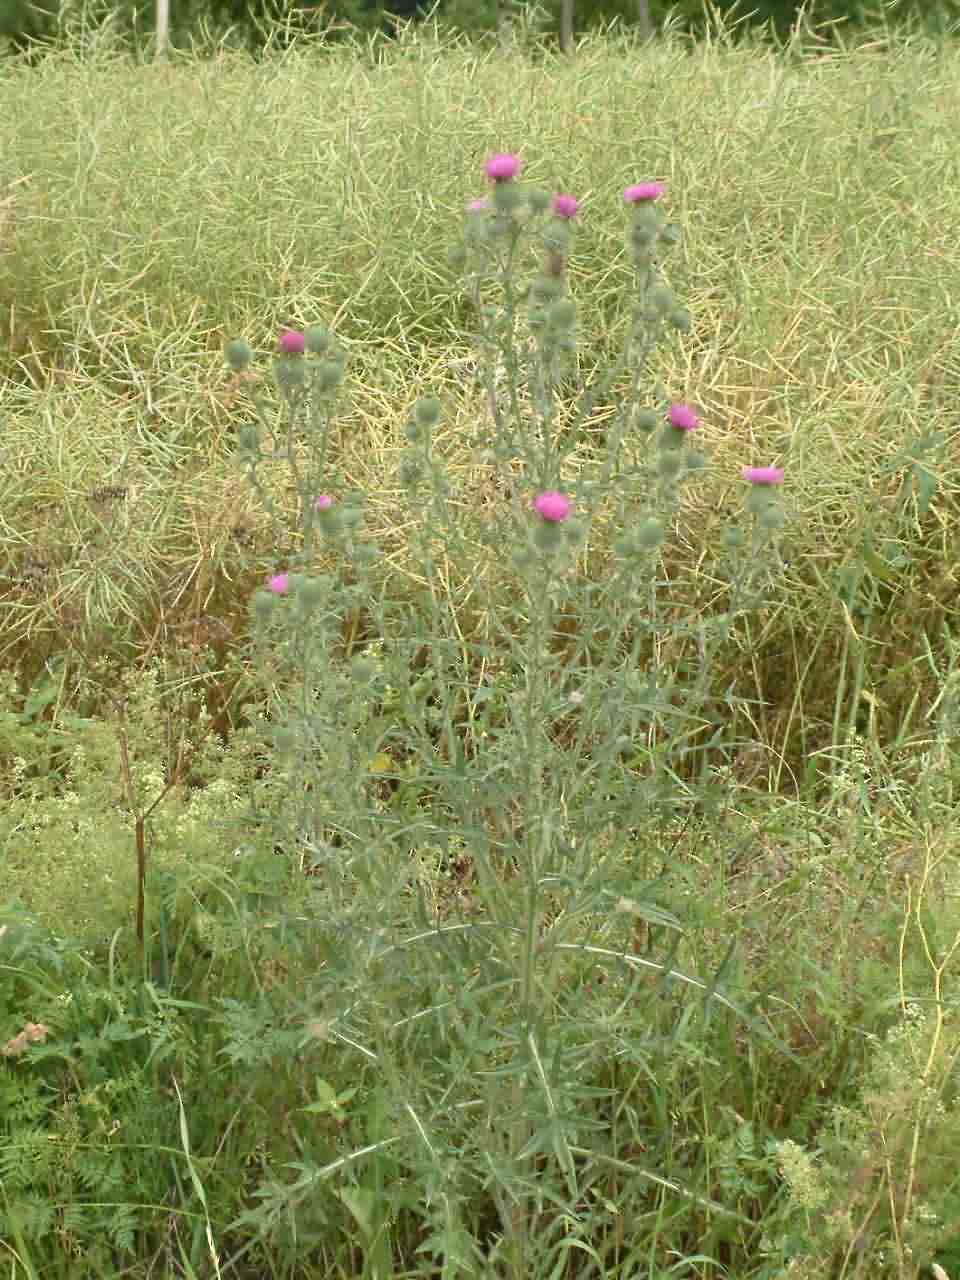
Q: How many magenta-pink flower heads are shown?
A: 10